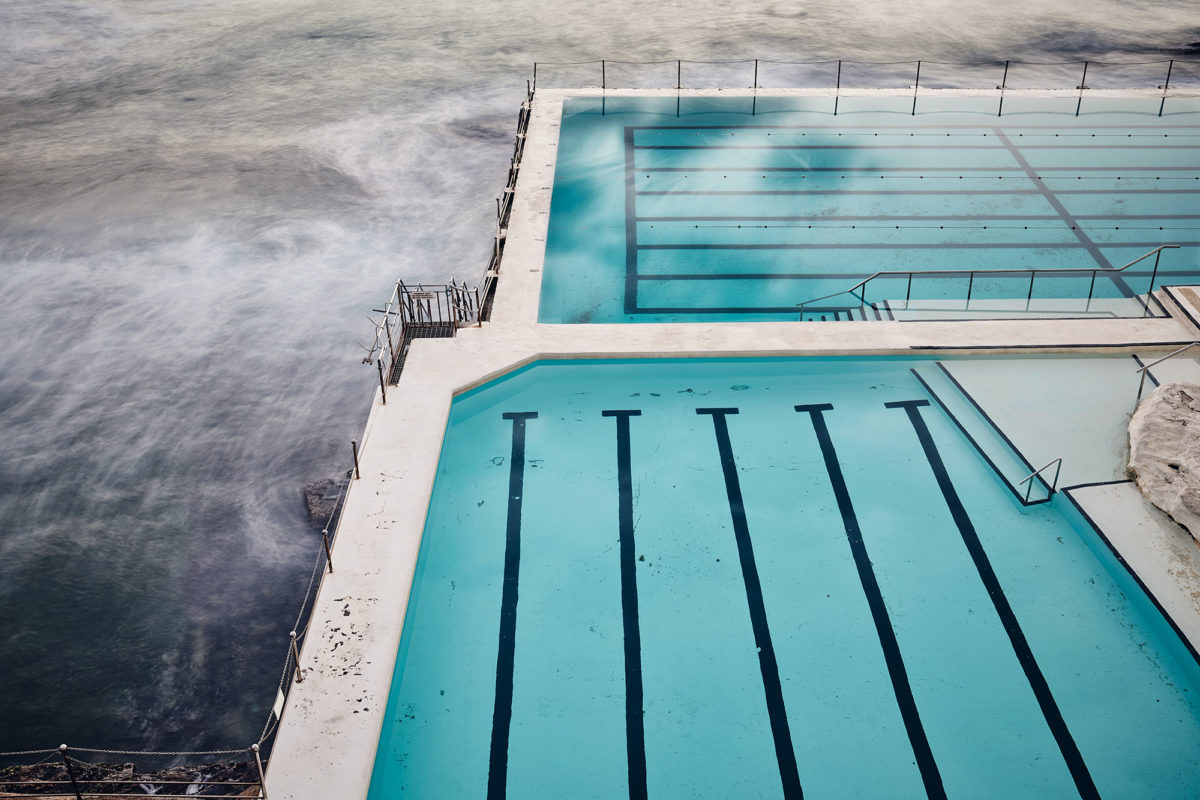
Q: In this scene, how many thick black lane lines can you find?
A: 5